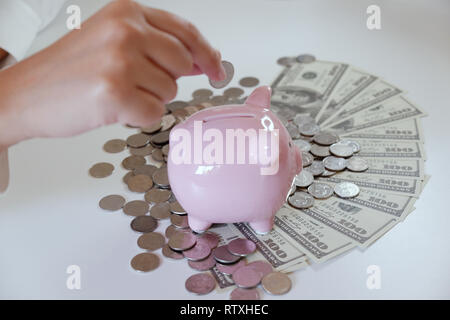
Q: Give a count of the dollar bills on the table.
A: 13